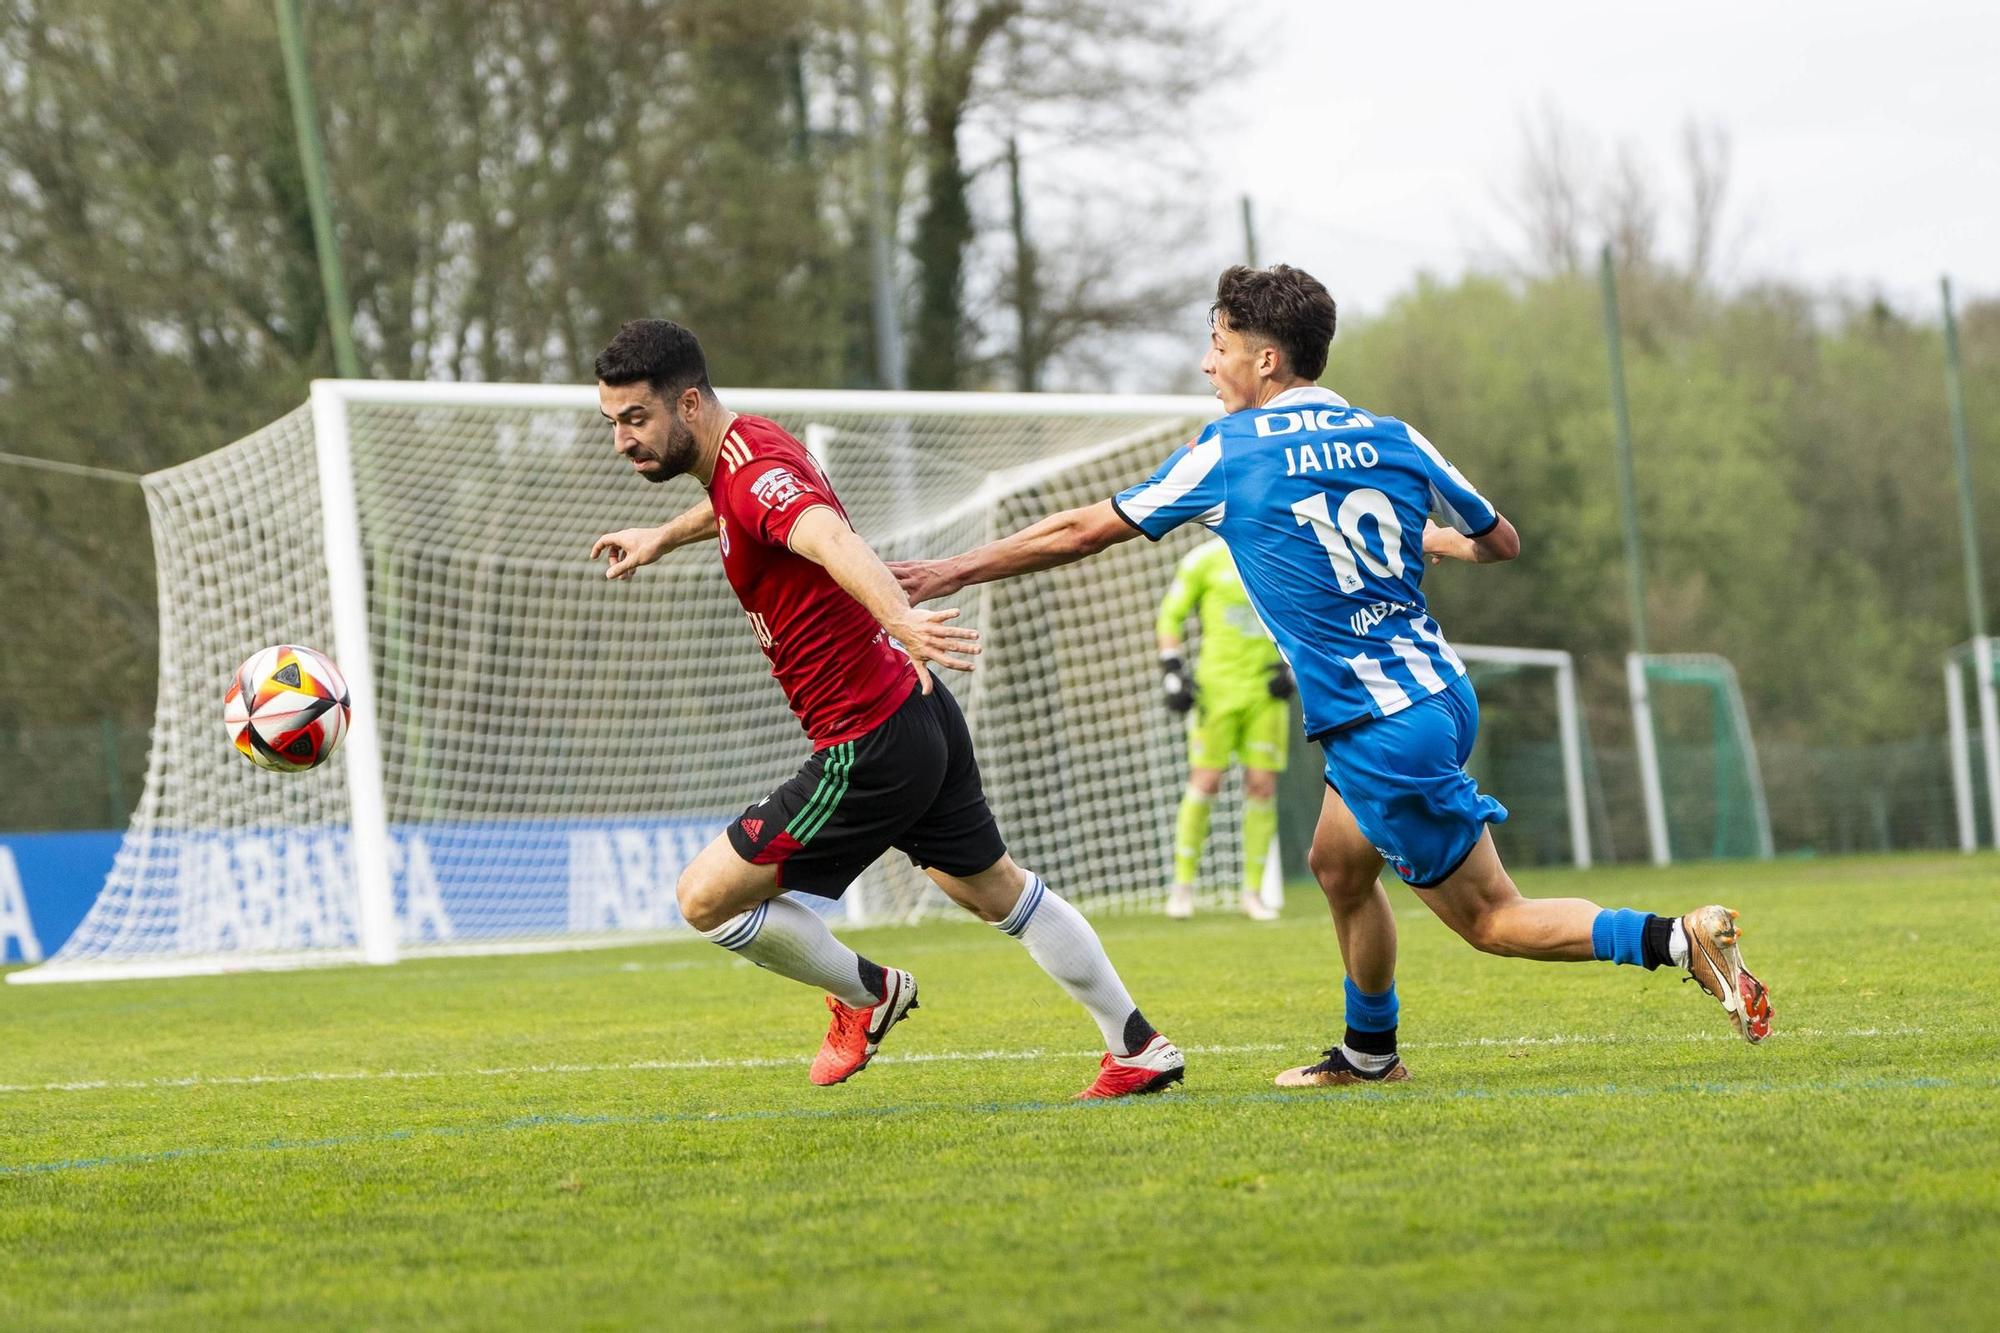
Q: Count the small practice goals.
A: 3